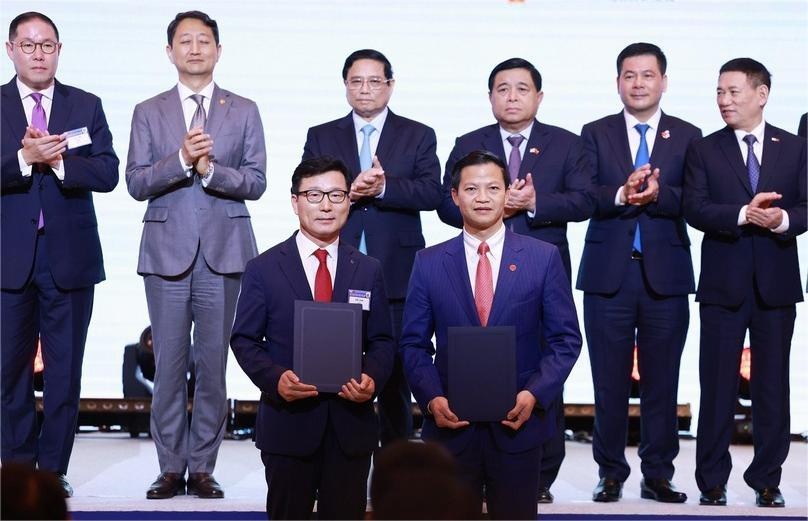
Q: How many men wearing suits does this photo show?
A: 8